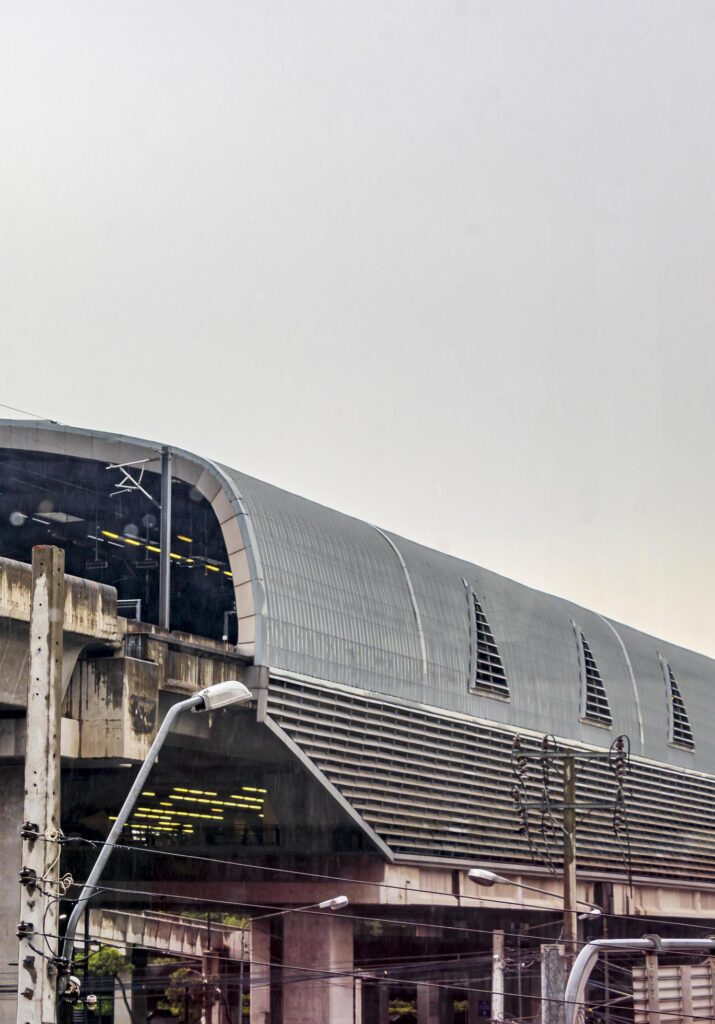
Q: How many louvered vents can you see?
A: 3